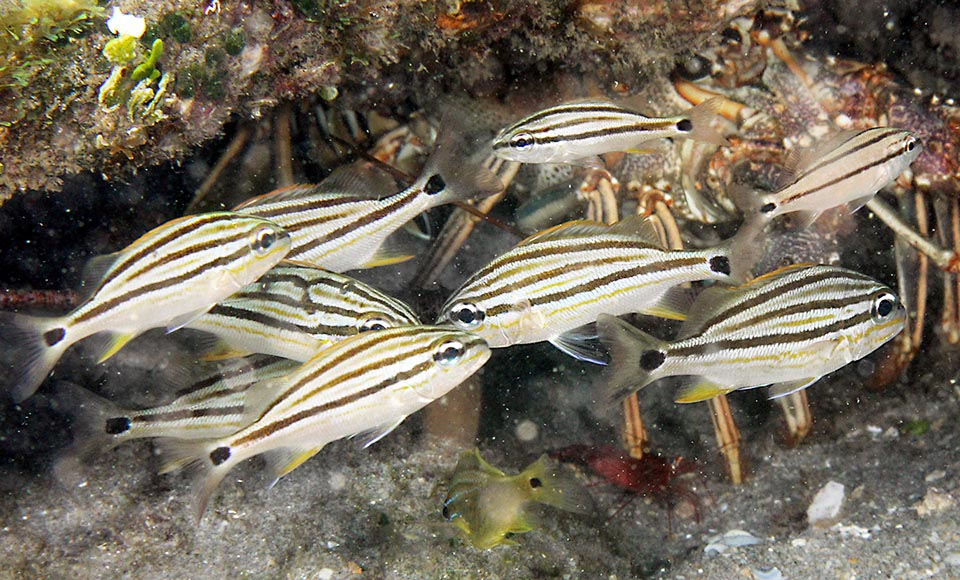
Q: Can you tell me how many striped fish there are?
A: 9